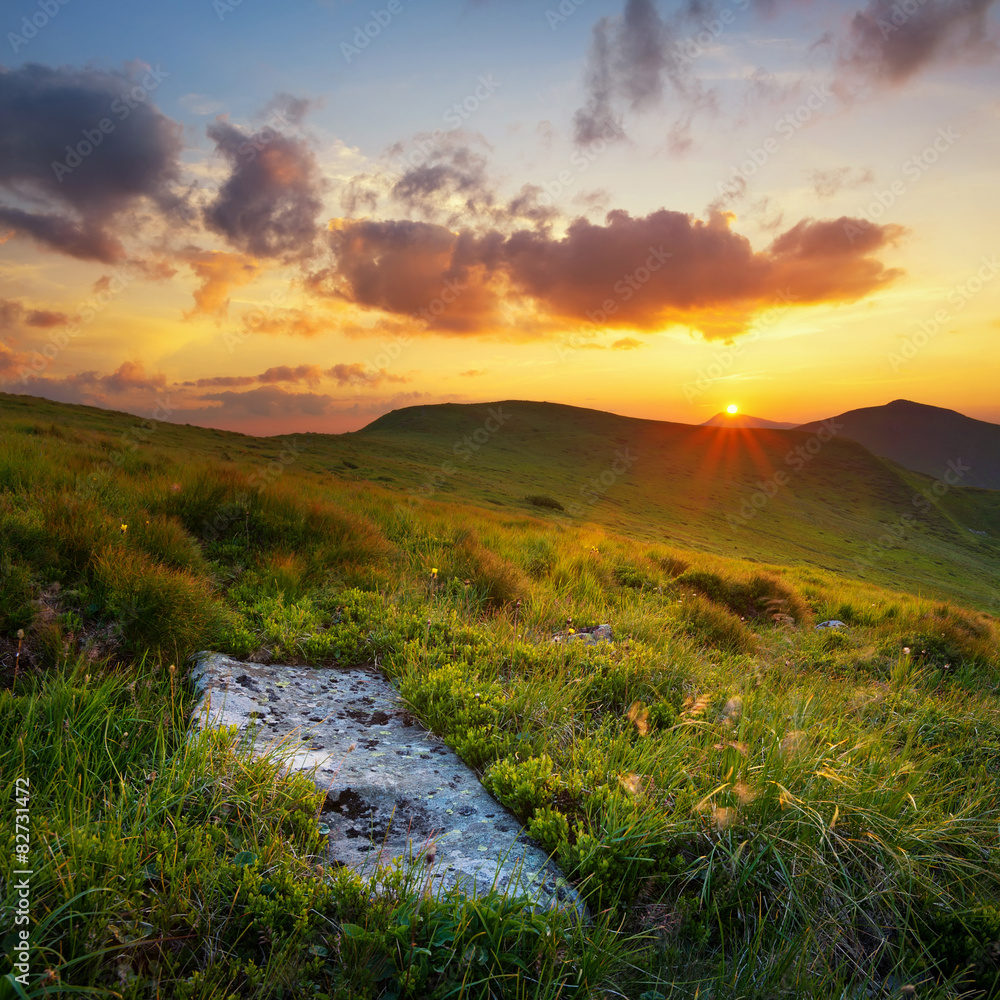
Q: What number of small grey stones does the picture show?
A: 2